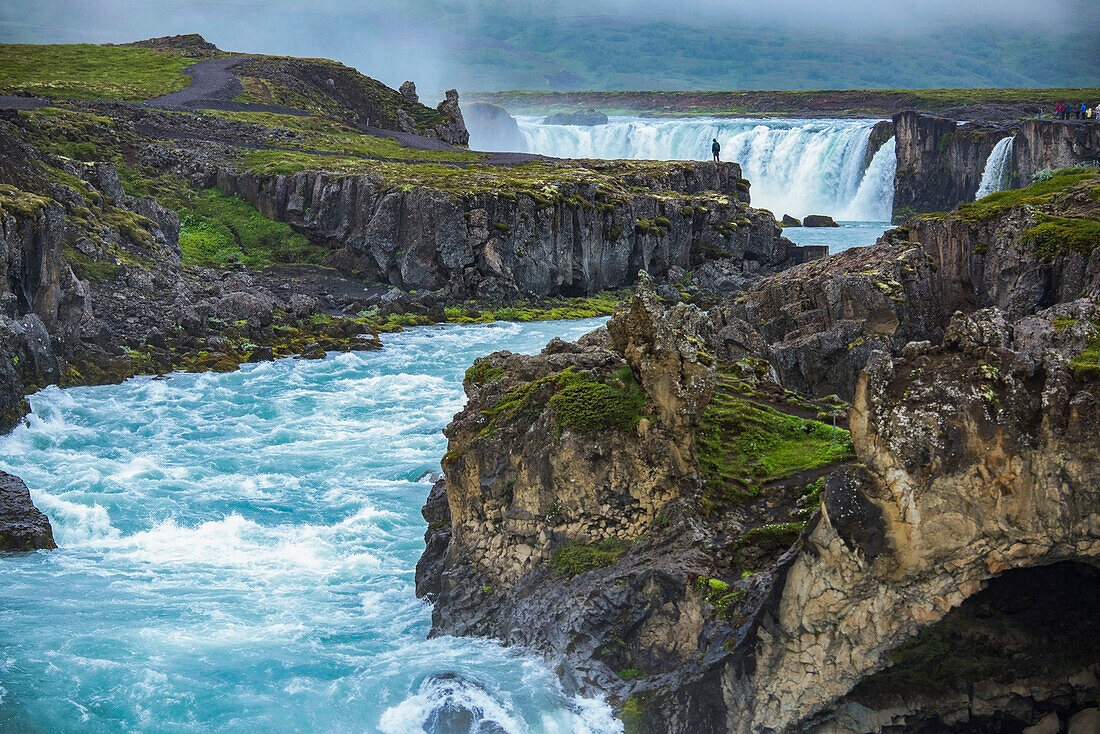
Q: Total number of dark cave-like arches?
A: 1